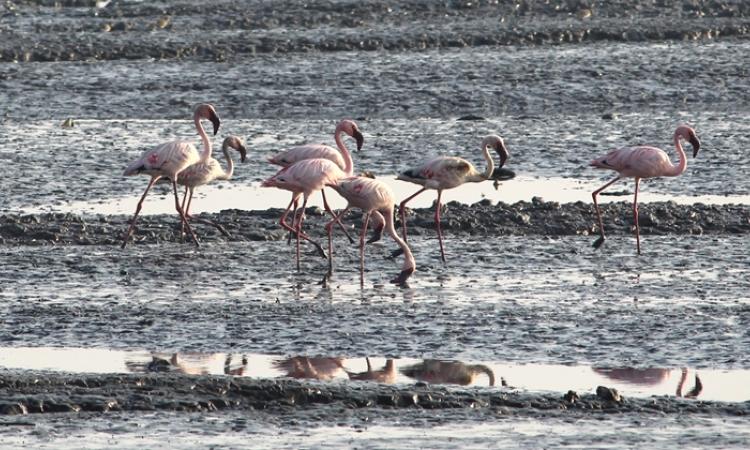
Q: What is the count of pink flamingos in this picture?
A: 7